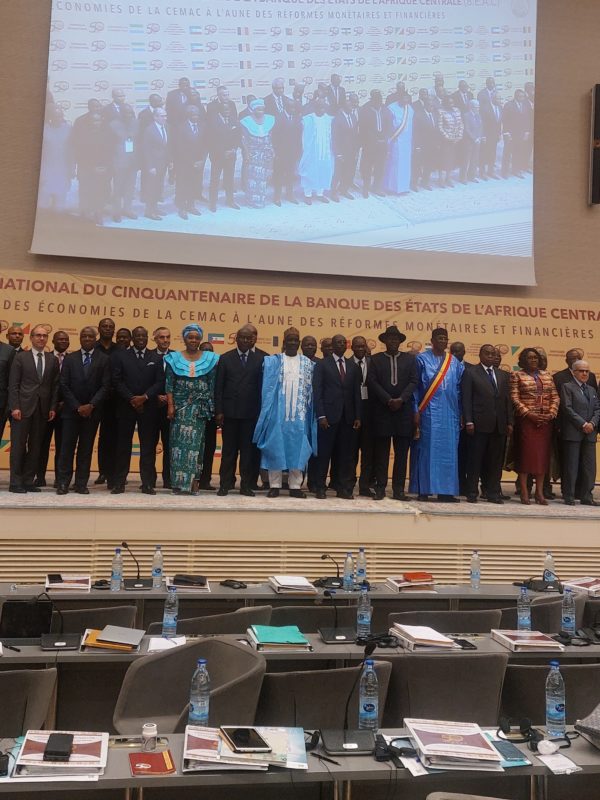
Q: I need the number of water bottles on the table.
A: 13